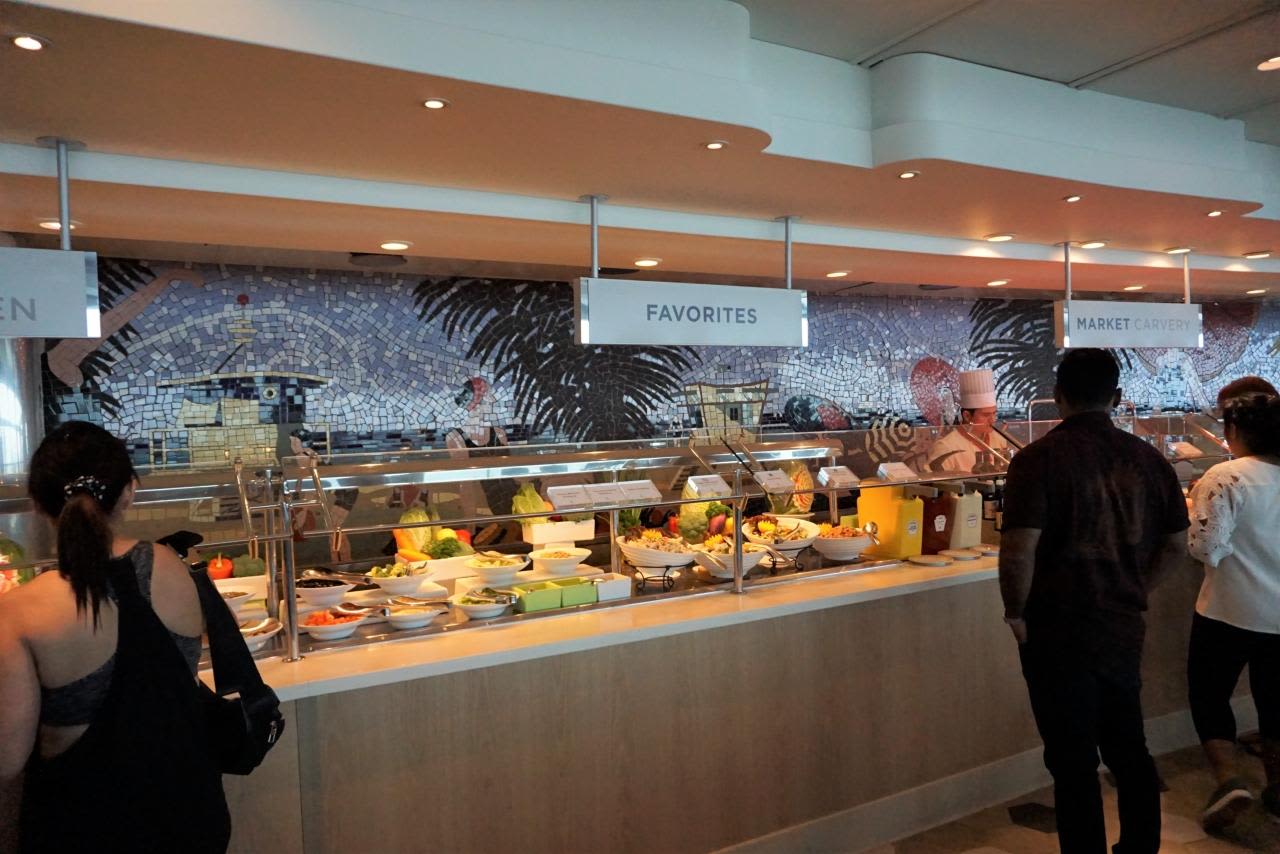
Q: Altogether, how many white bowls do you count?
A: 13